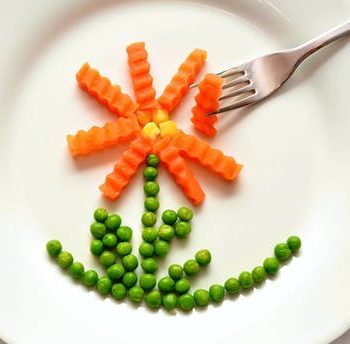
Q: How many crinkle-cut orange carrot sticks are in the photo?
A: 8